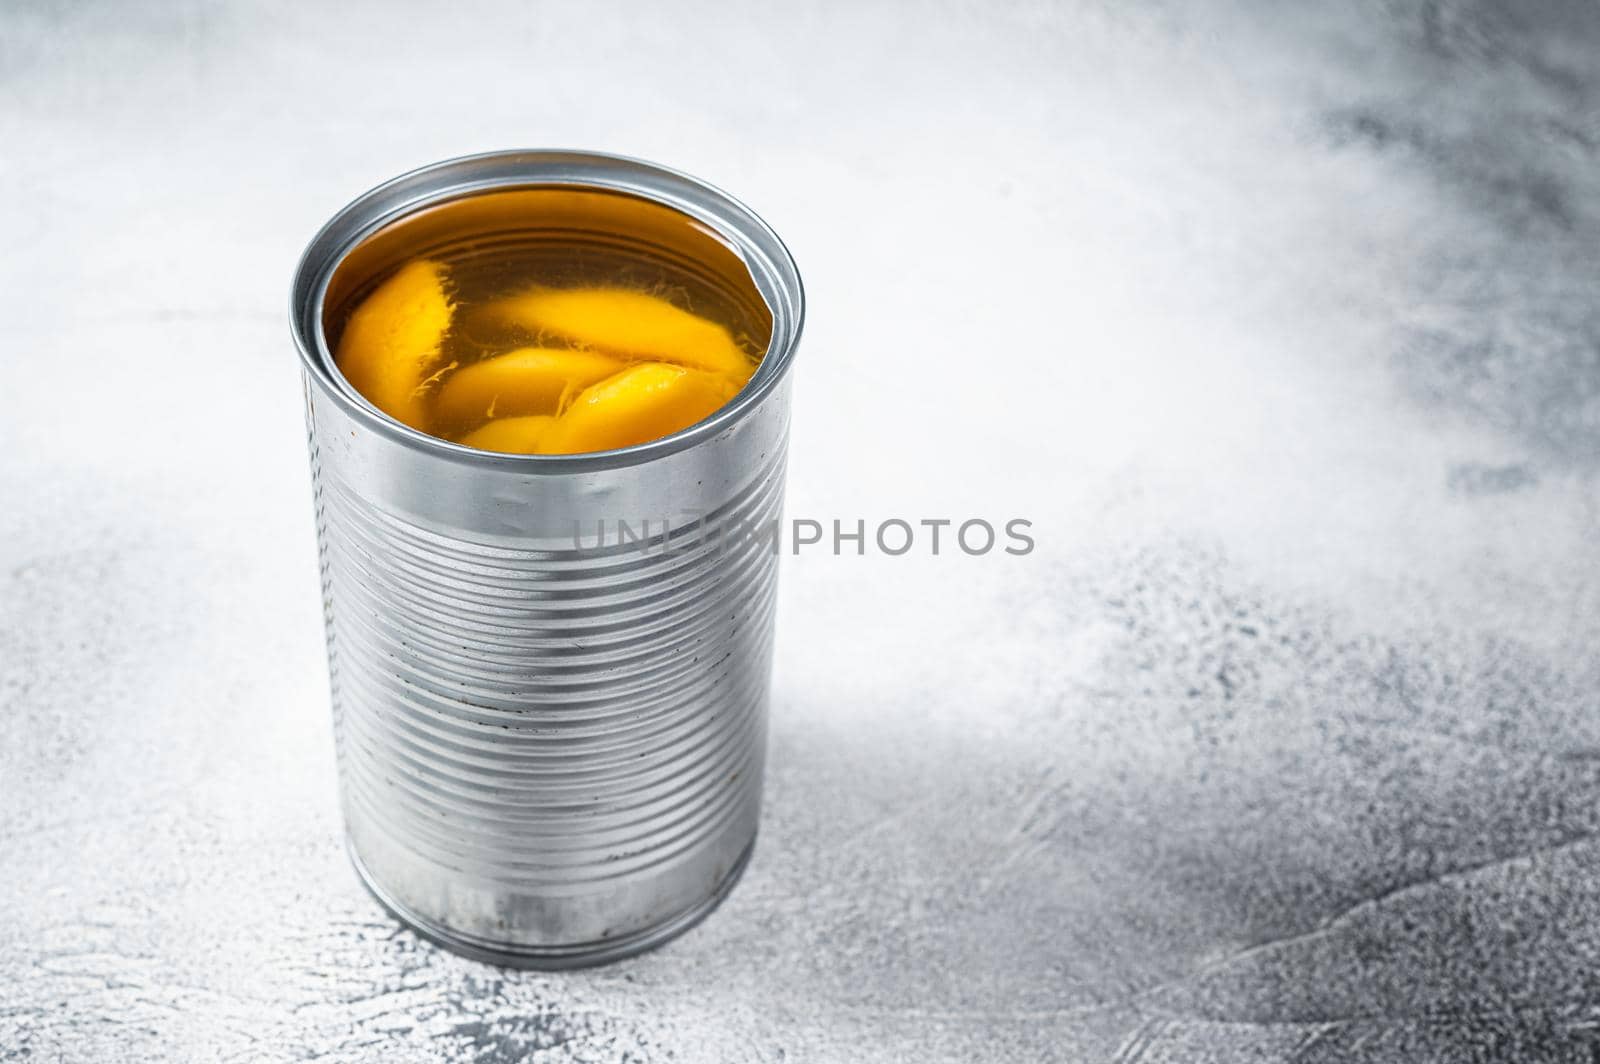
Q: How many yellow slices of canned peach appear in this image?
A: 5